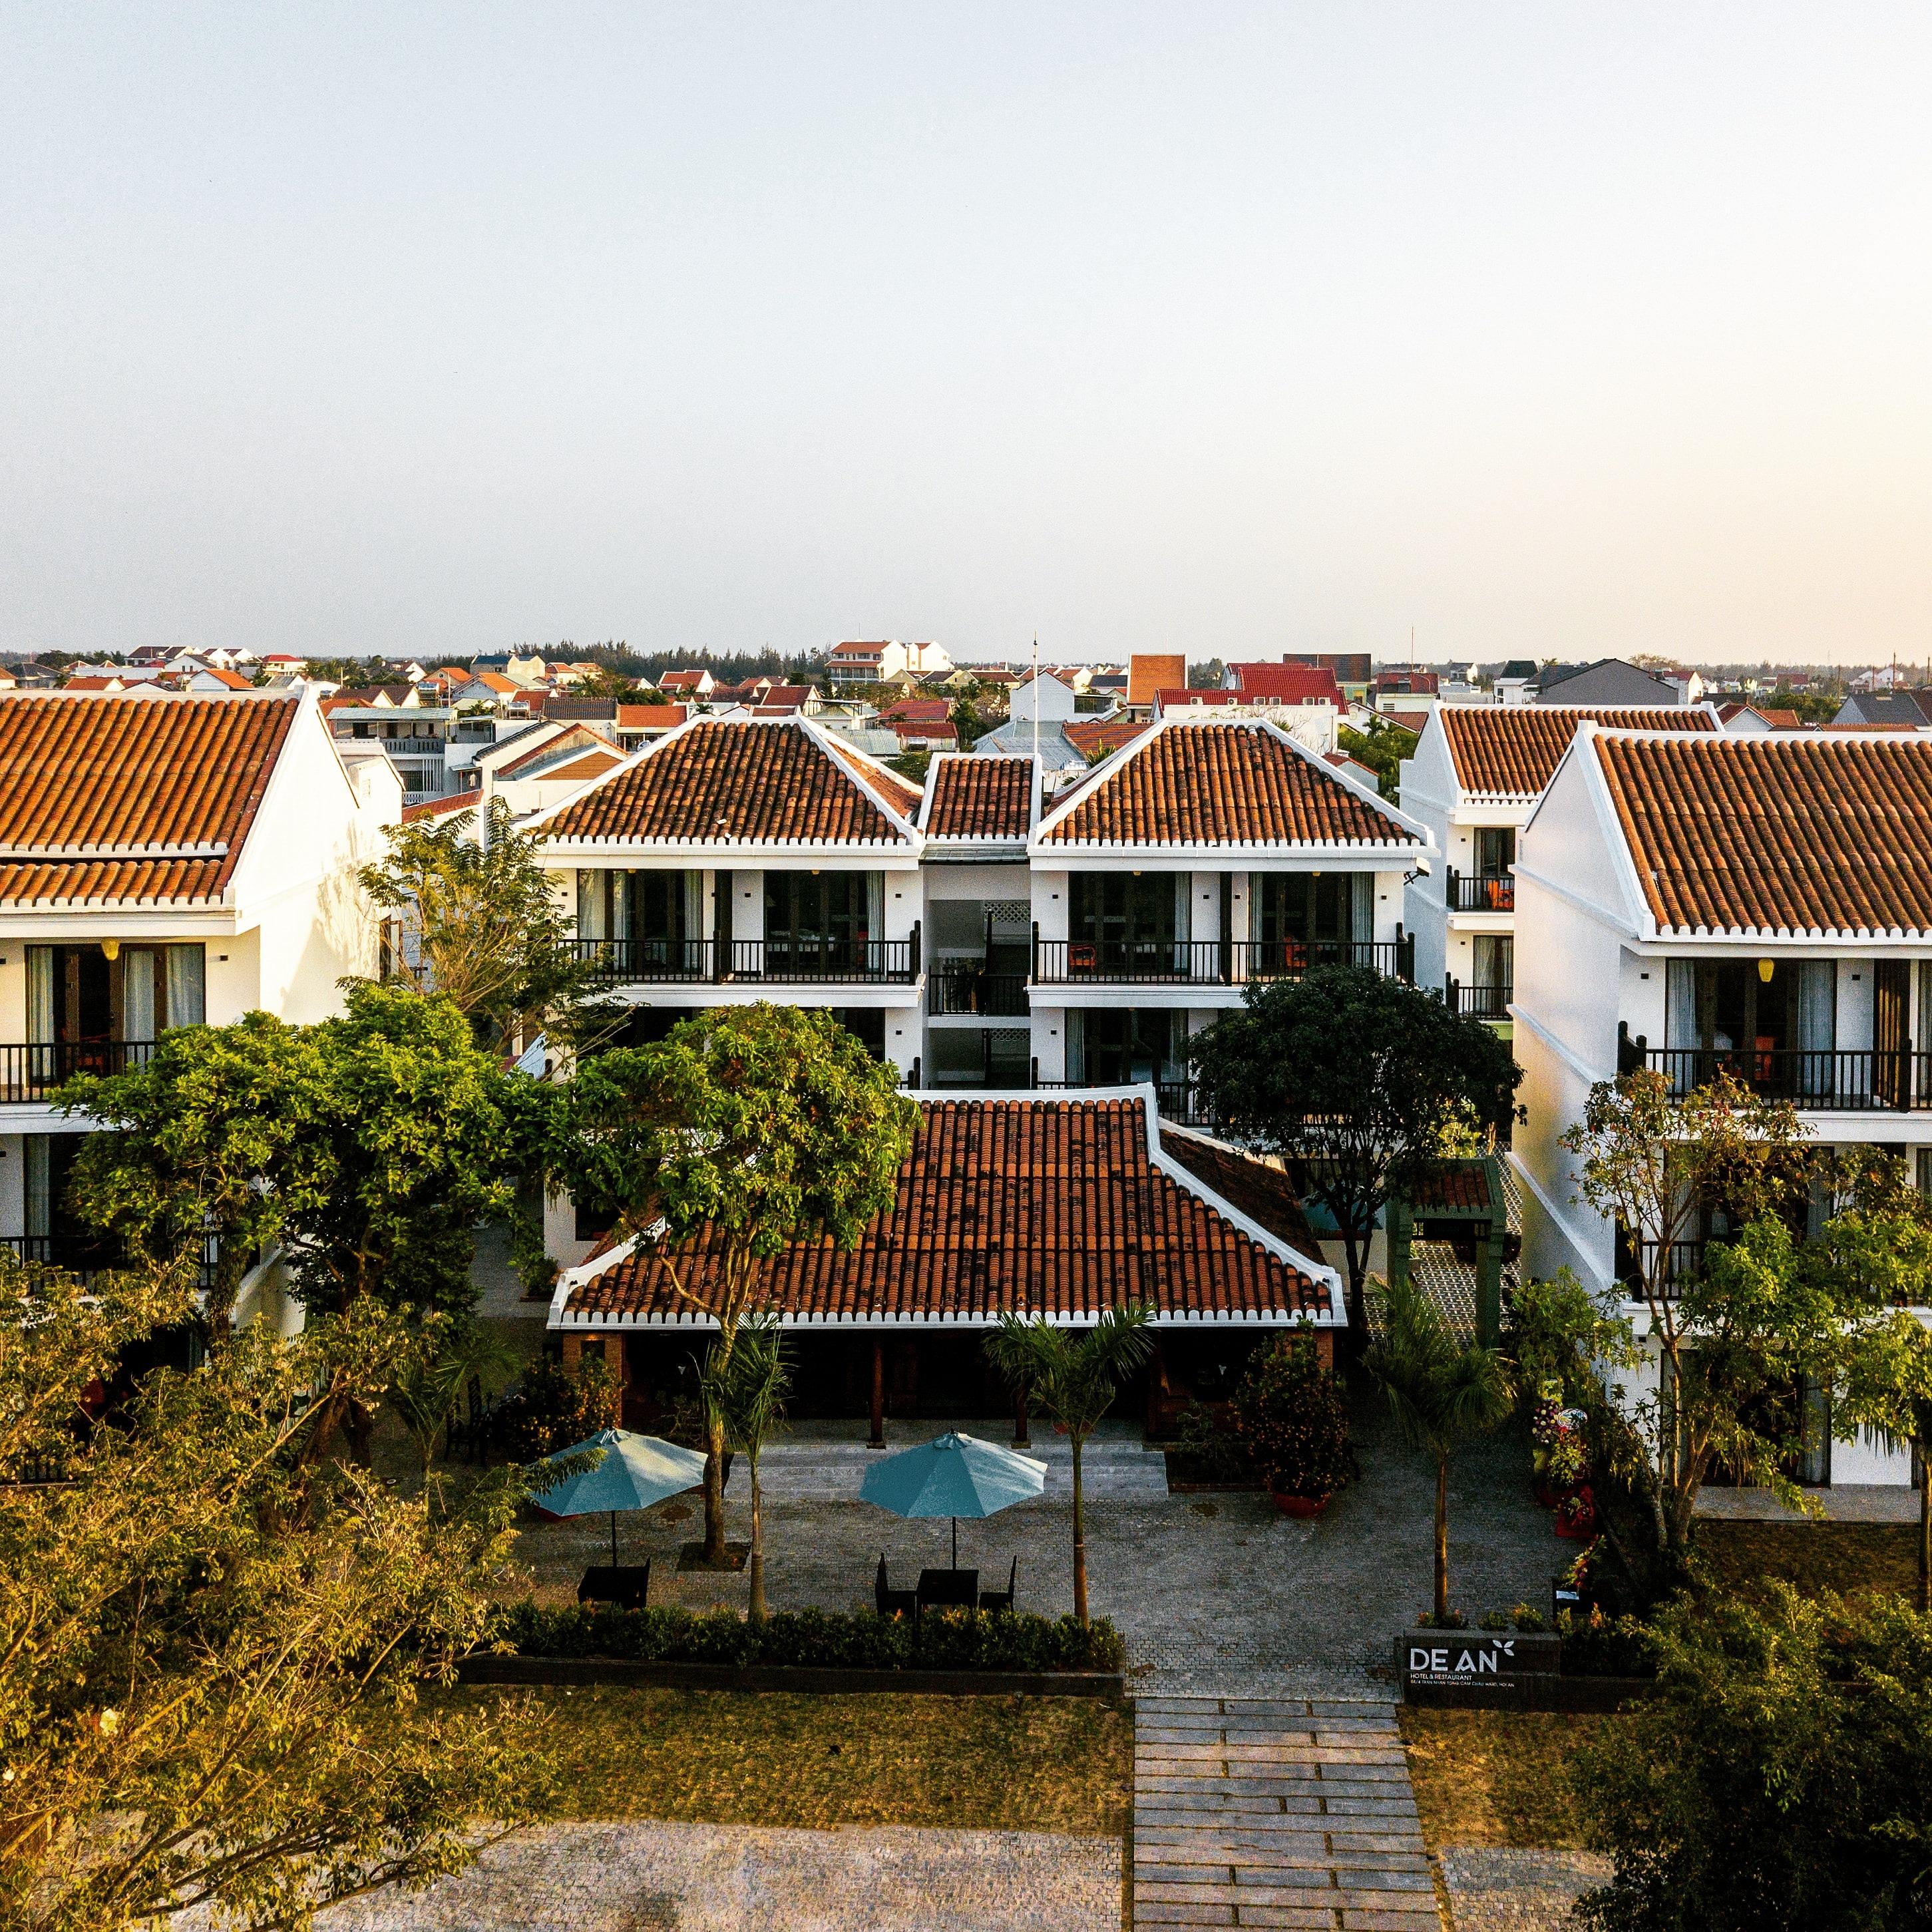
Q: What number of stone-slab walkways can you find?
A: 1